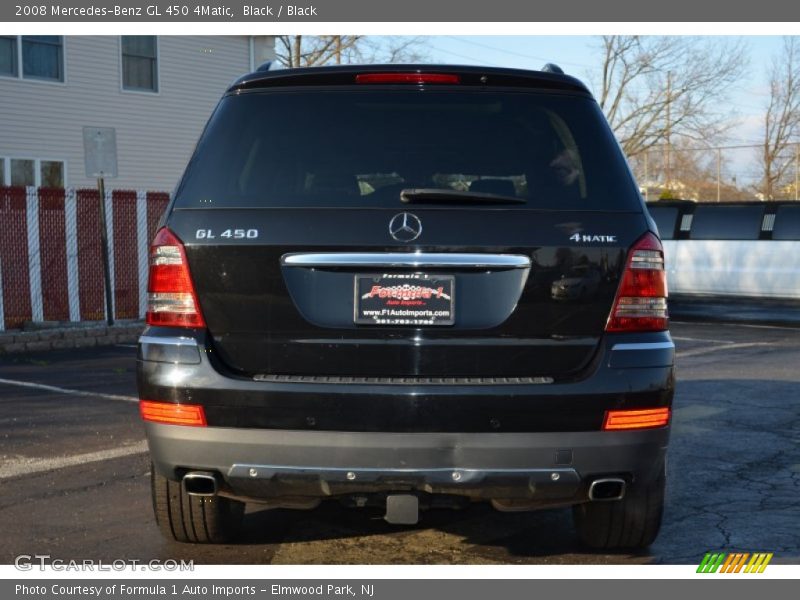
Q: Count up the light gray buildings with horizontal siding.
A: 1